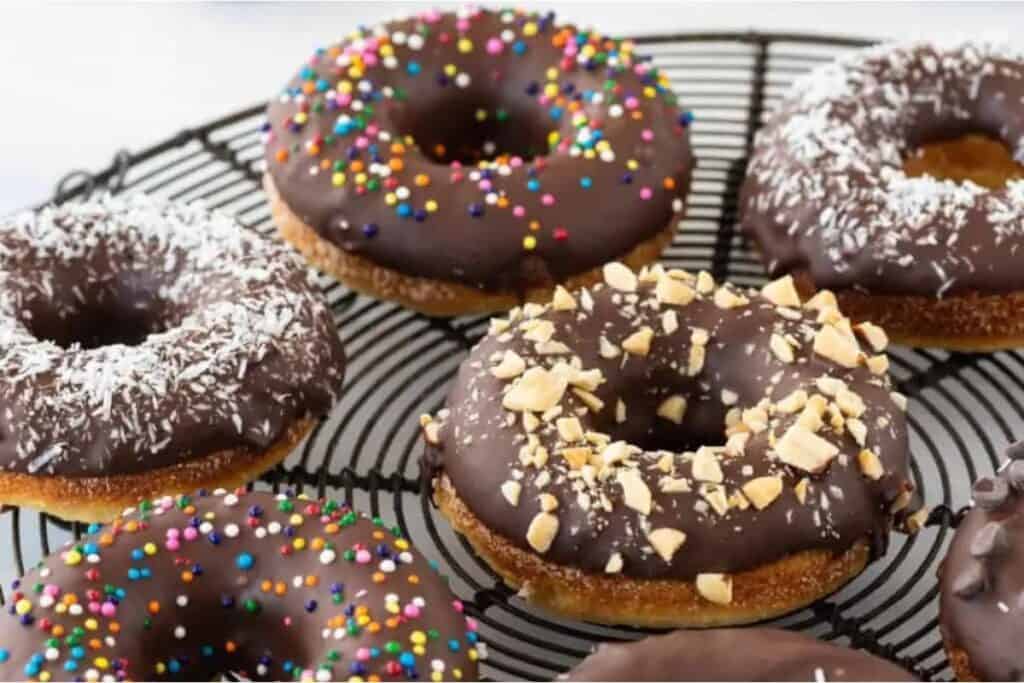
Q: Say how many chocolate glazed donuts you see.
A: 7